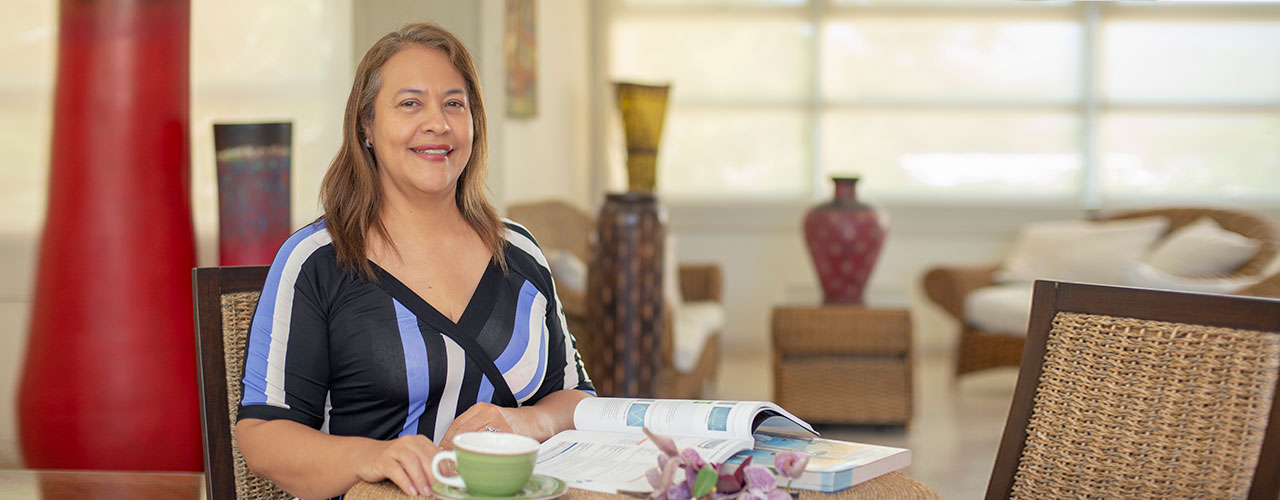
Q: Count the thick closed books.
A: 1